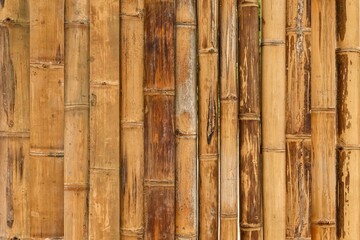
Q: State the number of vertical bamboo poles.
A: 14